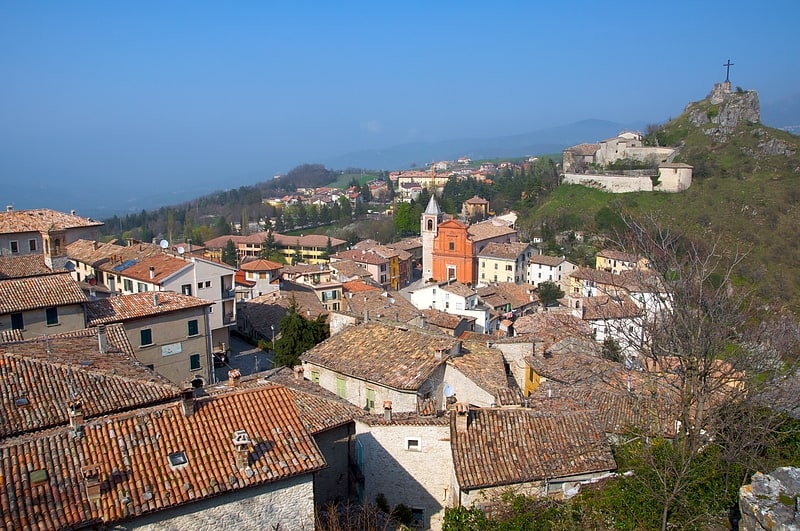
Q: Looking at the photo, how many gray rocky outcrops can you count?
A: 2